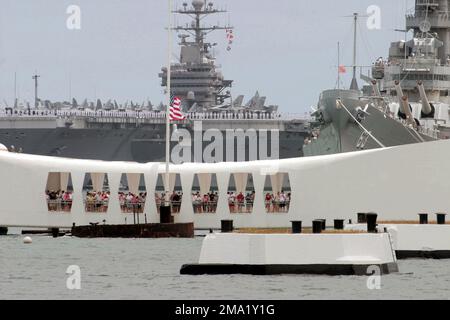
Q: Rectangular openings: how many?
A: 7